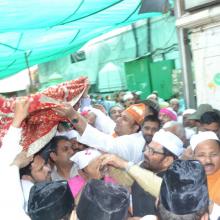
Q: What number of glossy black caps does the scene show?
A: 3